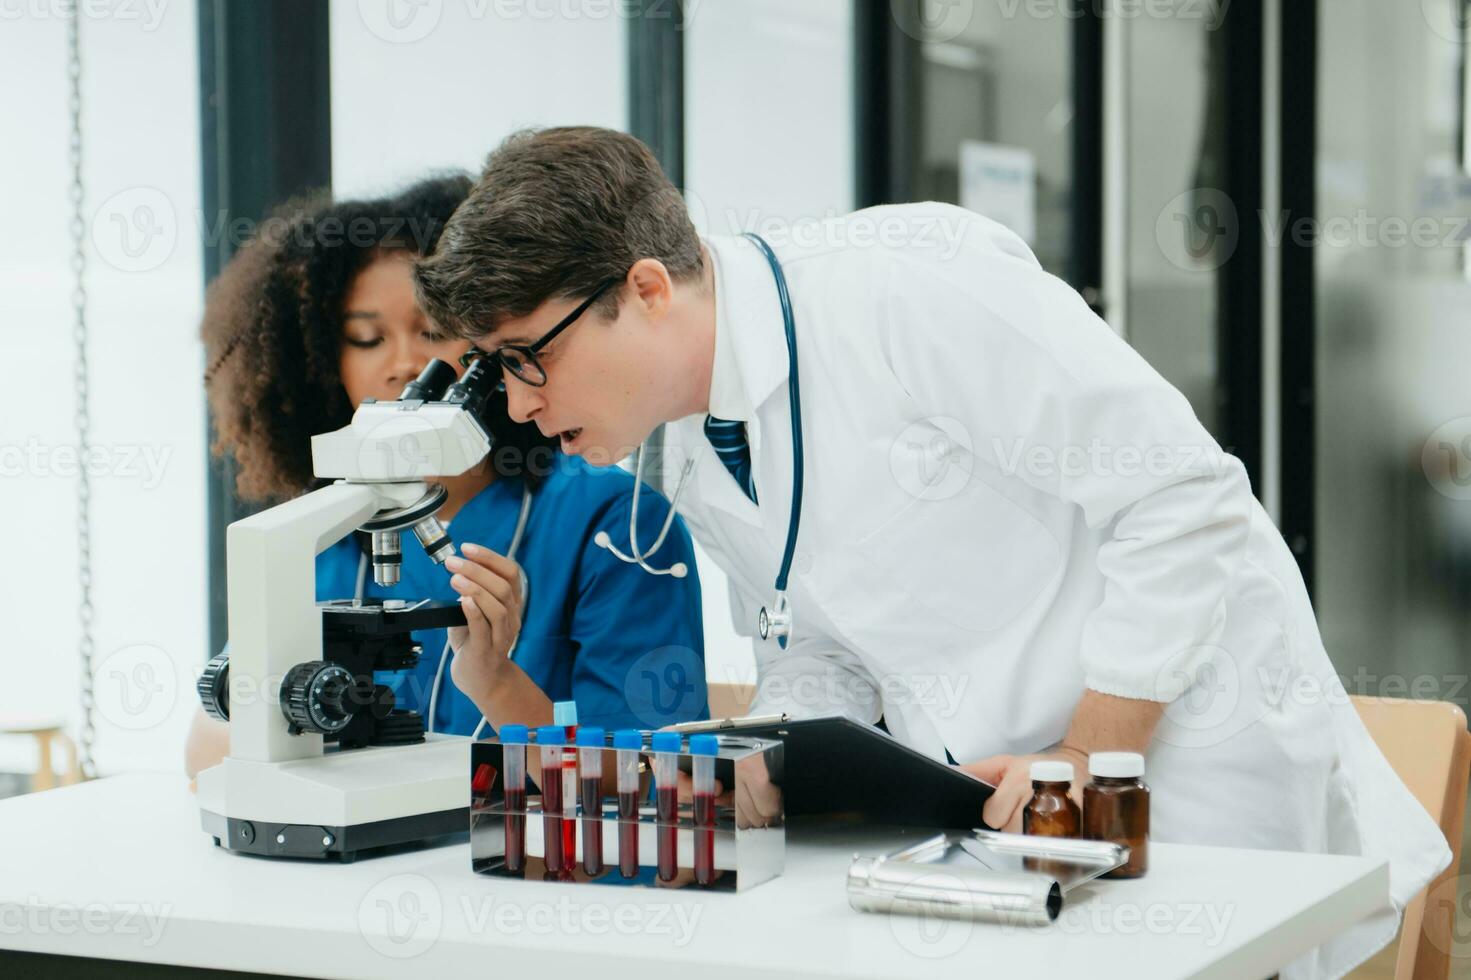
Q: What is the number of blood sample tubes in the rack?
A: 7